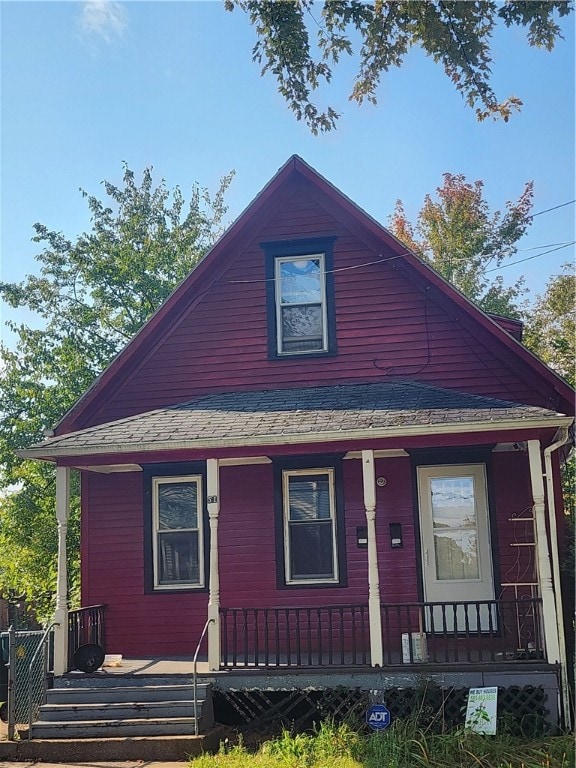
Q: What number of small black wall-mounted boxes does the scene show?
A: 2